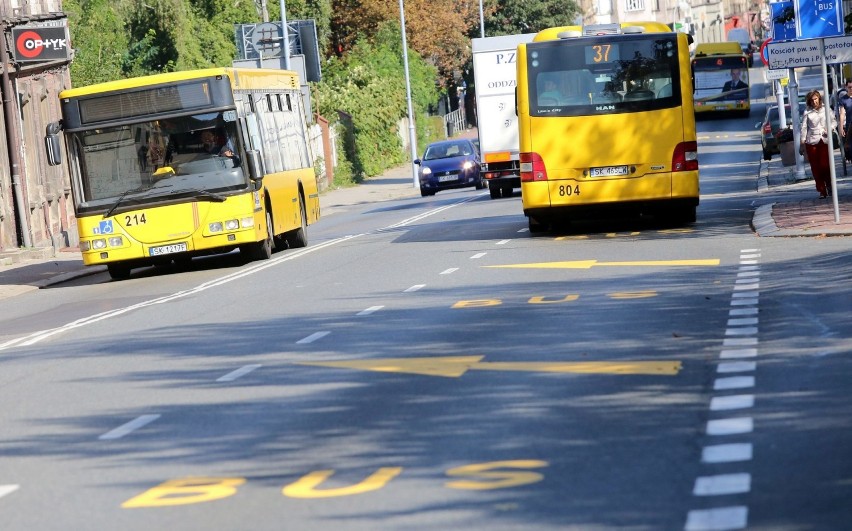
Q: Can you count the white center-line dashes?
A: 10